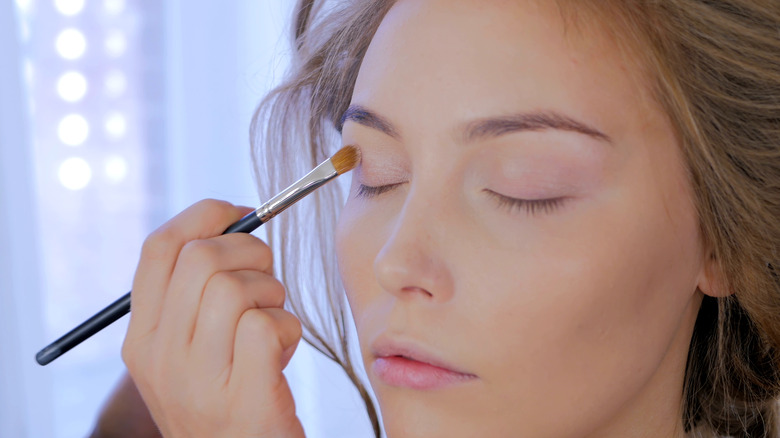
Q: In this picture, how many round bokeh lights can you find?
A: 10